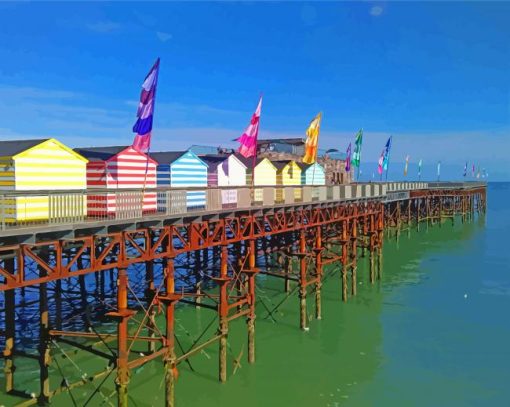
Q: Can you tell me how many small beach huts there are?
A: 7